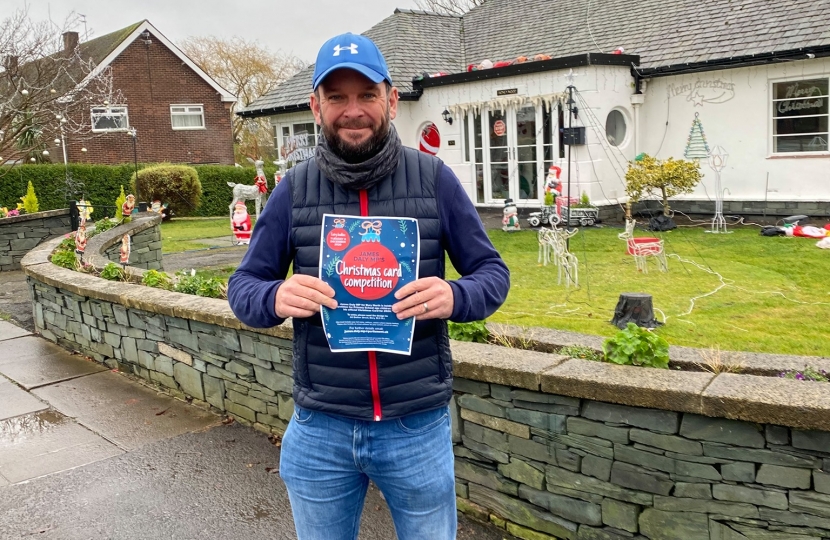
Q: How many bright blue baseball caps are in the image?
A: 1